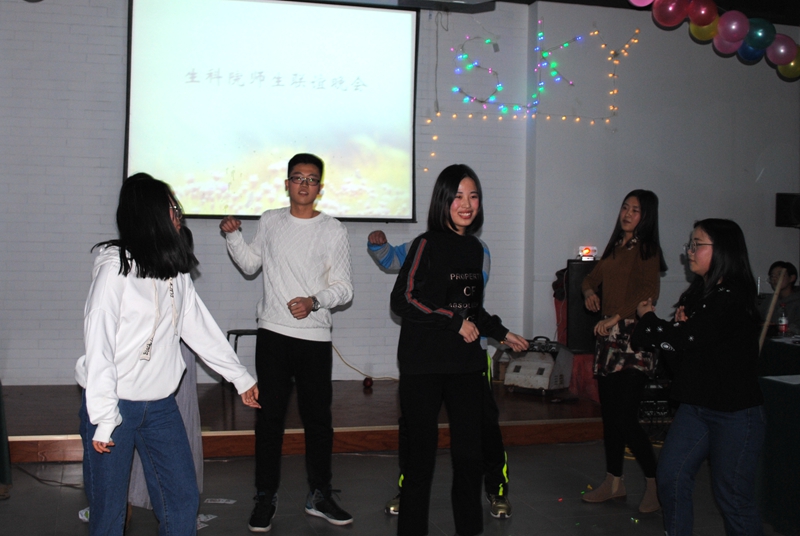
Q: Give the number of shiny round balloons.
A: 10